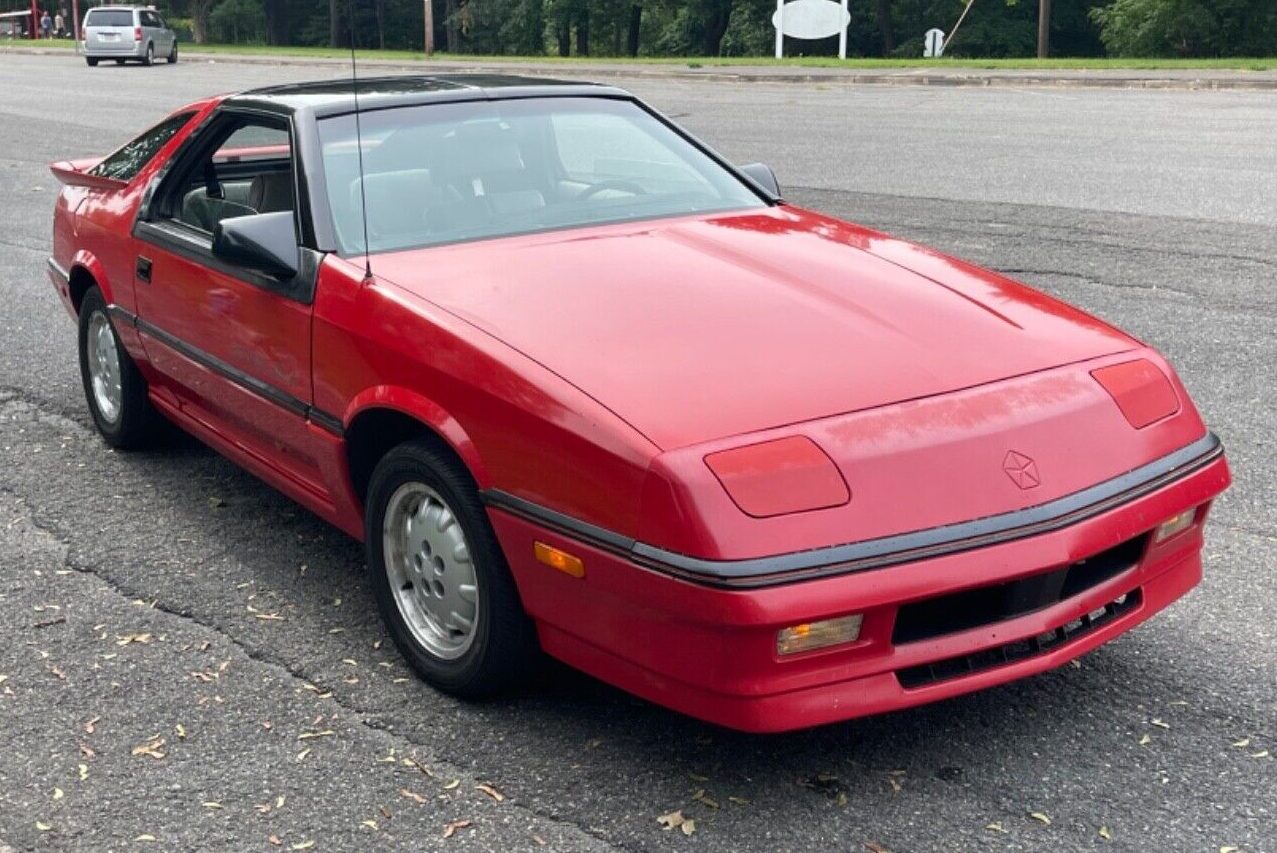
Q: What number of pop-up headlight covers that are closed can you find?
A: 2